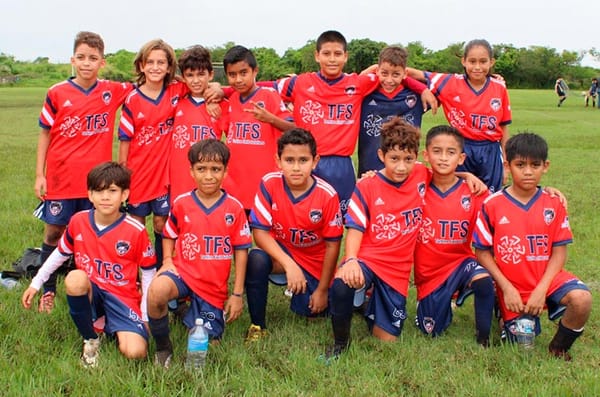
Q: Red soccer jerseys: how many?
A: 12